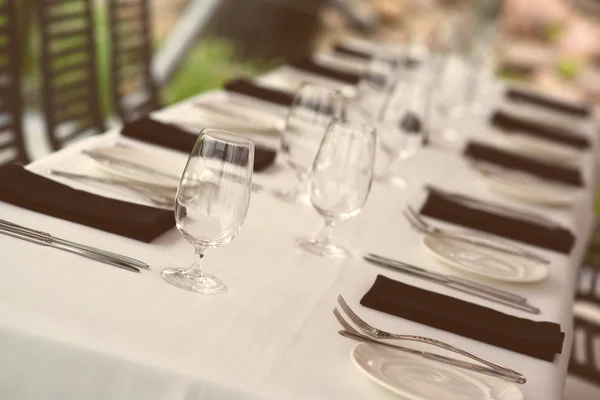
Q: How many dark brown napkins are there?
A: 10